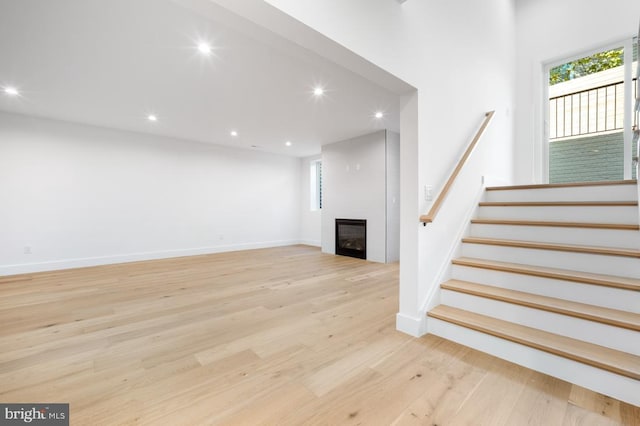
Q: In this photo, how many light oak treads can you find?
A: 7